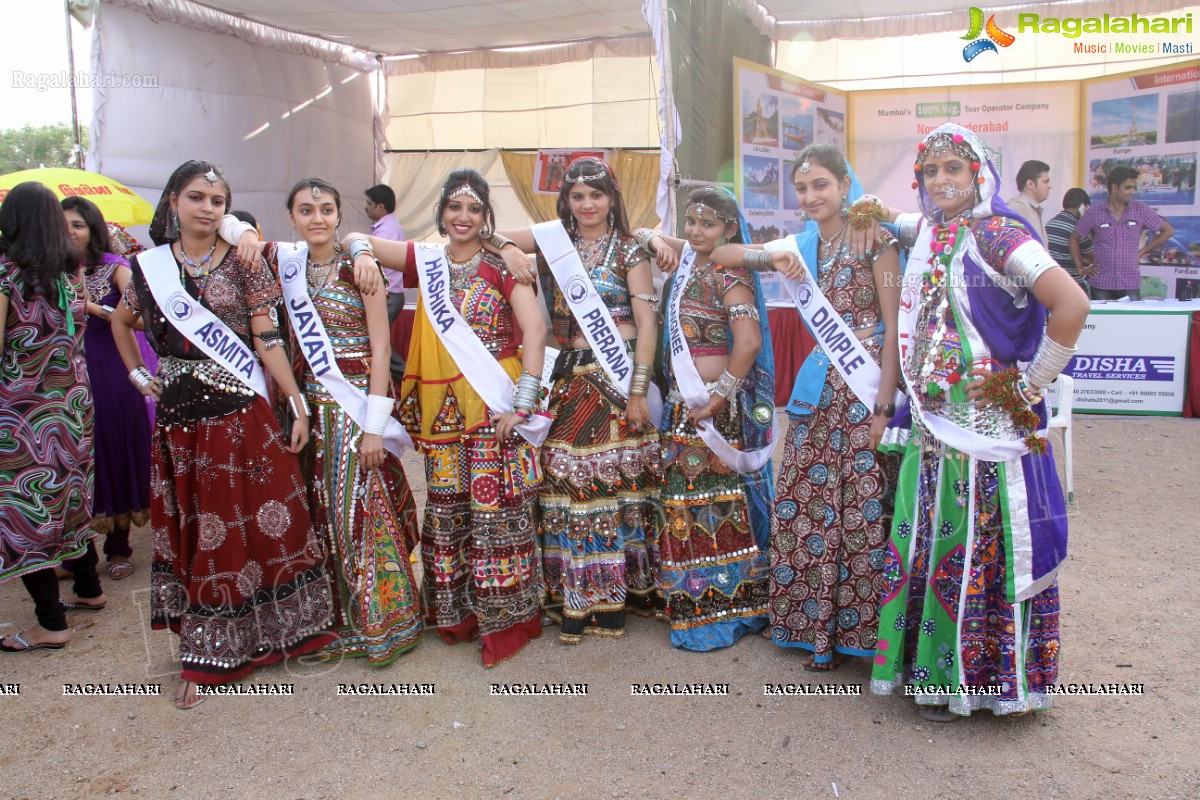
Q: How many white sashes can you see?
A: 7